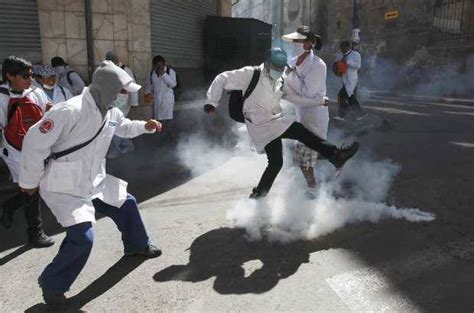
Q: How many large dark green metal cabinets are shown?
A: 1